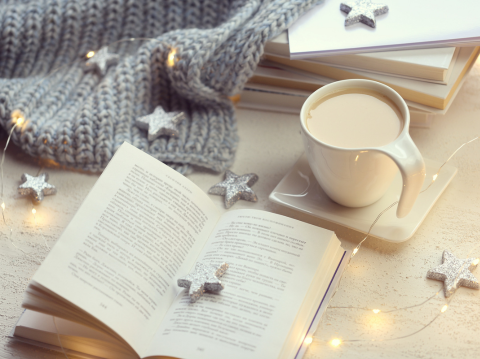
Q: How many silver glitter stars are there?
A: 7